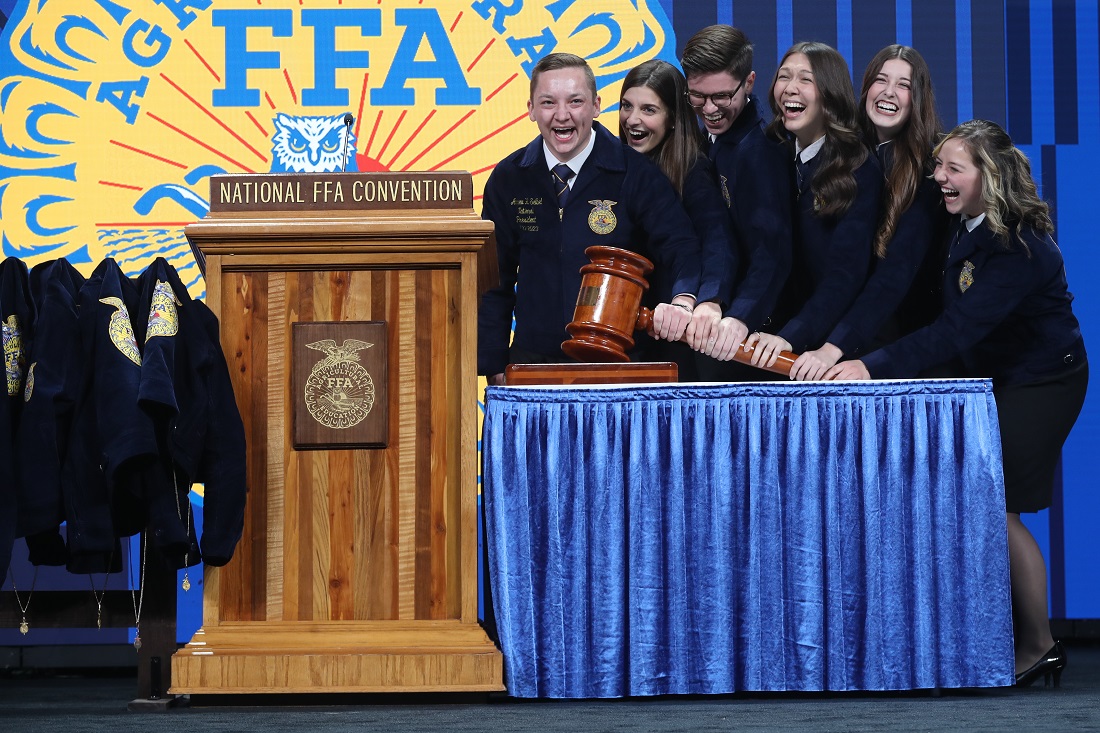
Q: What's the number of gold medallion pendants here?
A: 4